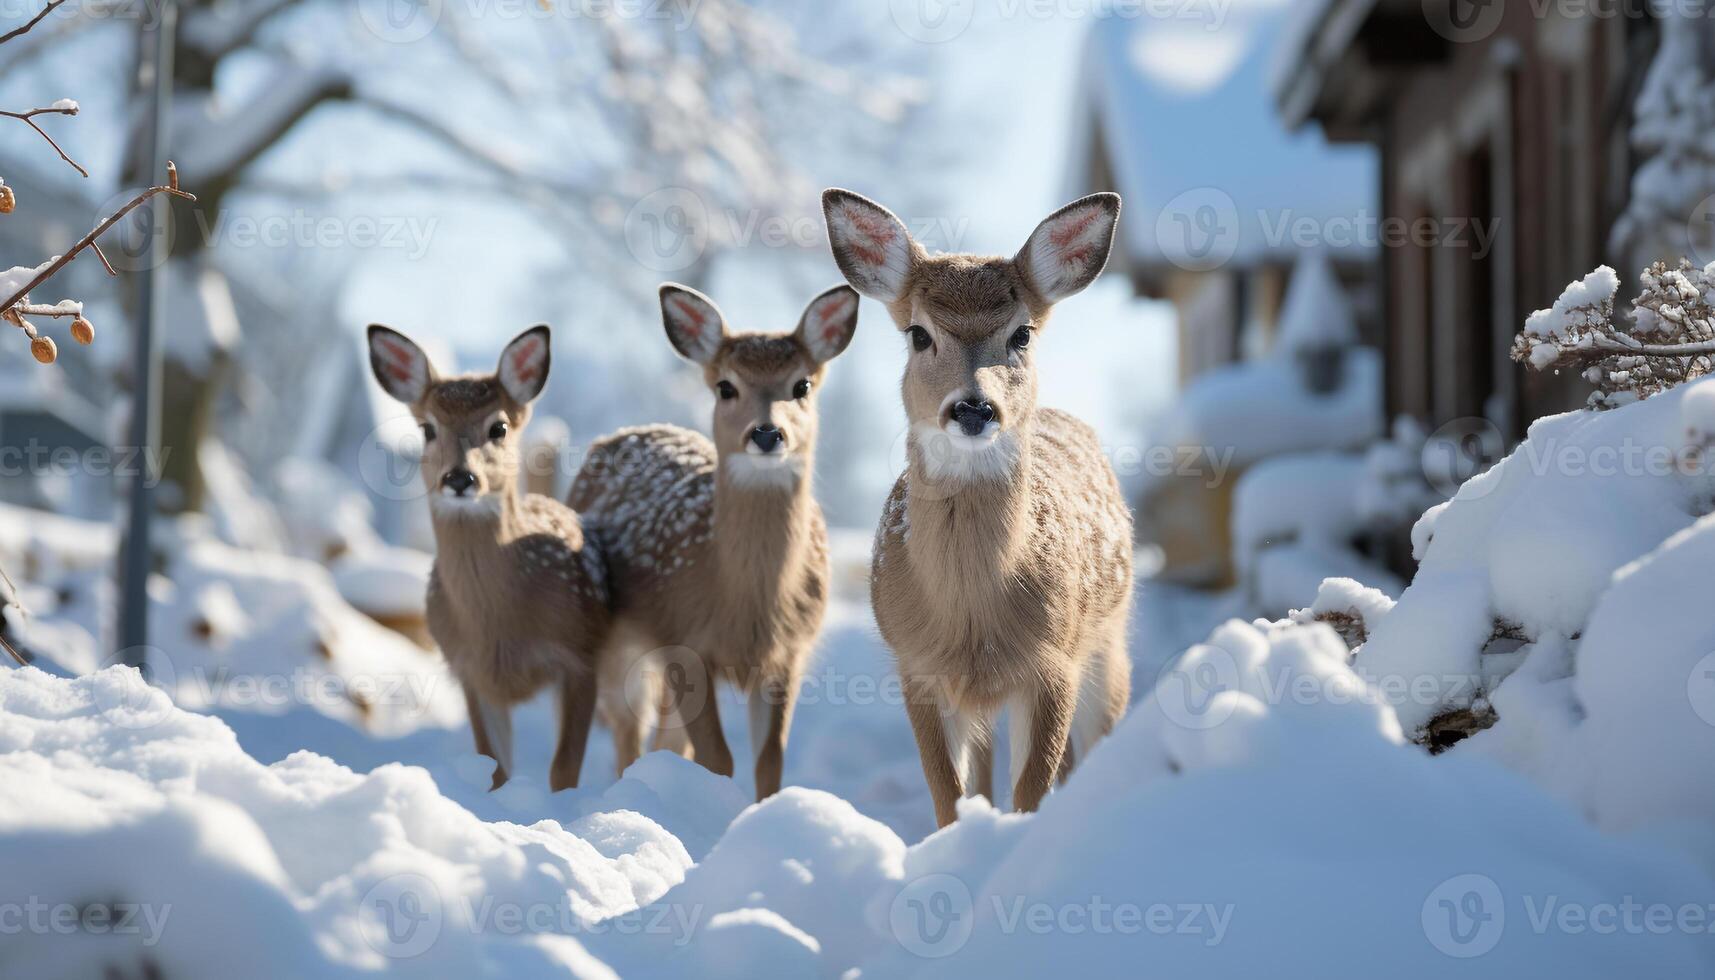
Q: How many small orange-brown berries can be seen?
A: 3